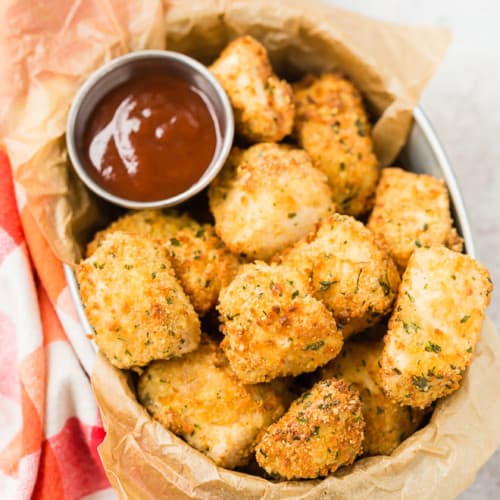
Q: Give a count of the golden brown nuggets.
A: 12